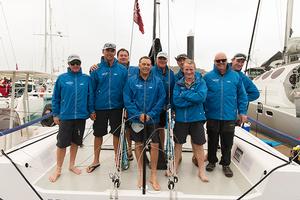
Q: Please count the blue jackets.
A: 9